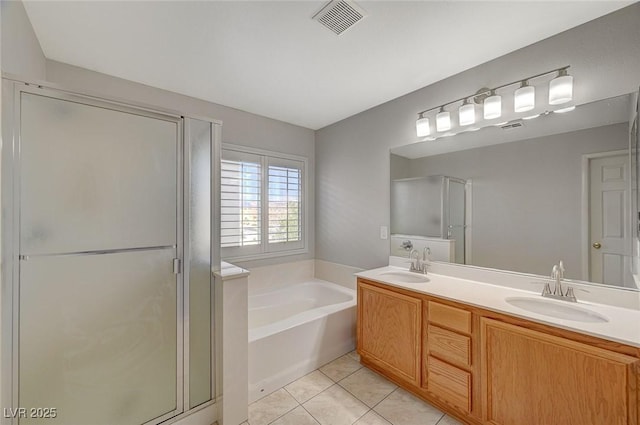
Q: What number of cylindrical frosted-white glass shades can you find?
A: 6